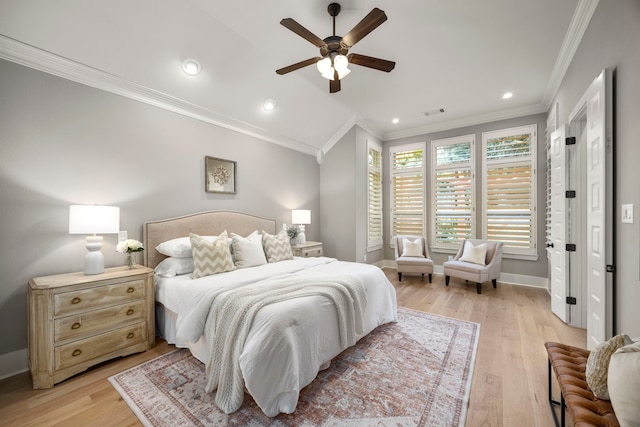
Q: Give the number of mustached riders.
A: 0